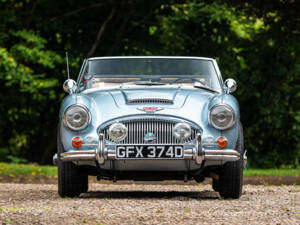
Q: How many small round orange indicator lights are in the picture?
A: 2